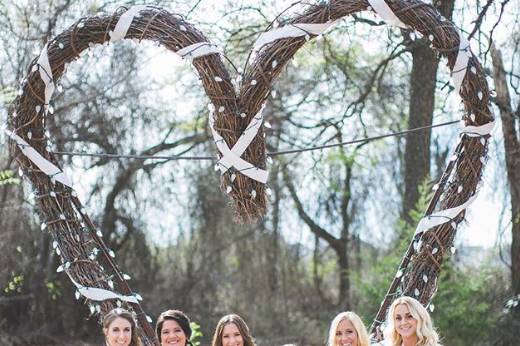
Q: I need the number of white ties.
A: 12